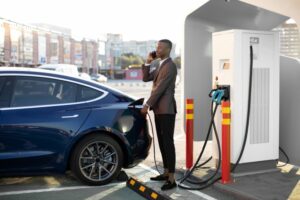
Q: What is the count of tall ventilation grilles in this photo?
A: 1